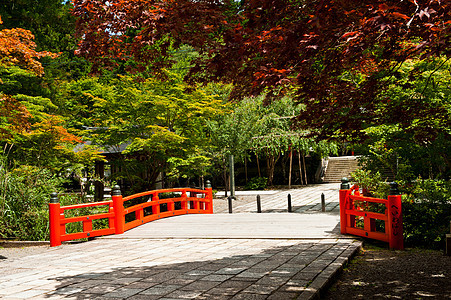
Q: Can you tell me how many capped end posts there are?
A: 5